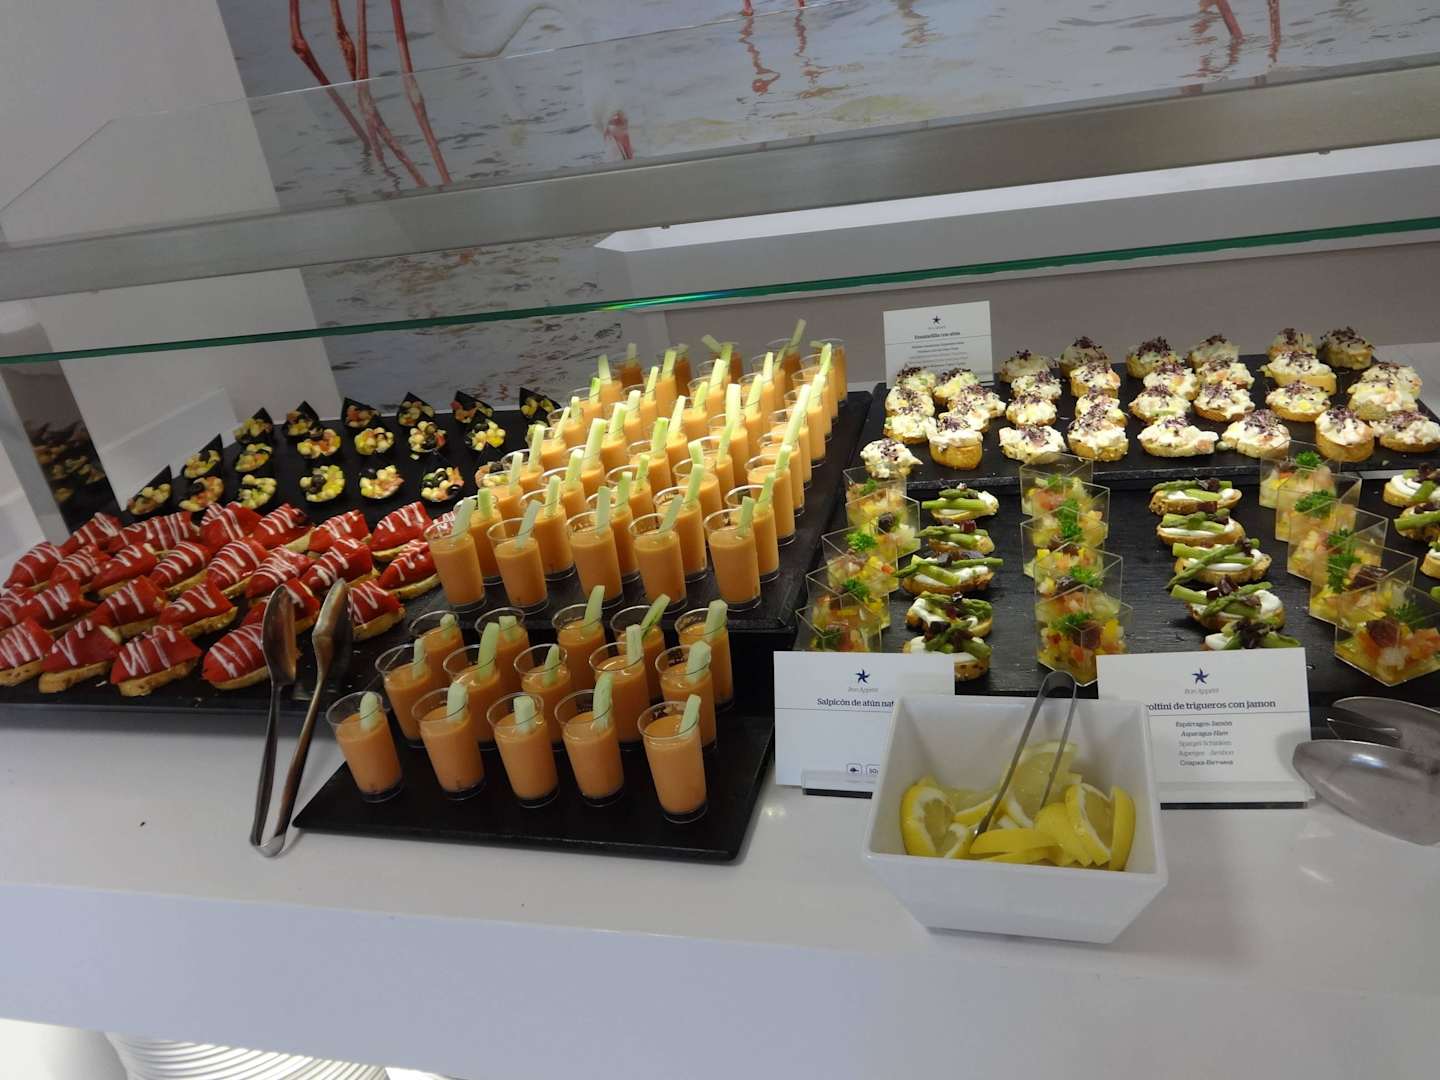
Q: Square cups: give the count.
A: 15